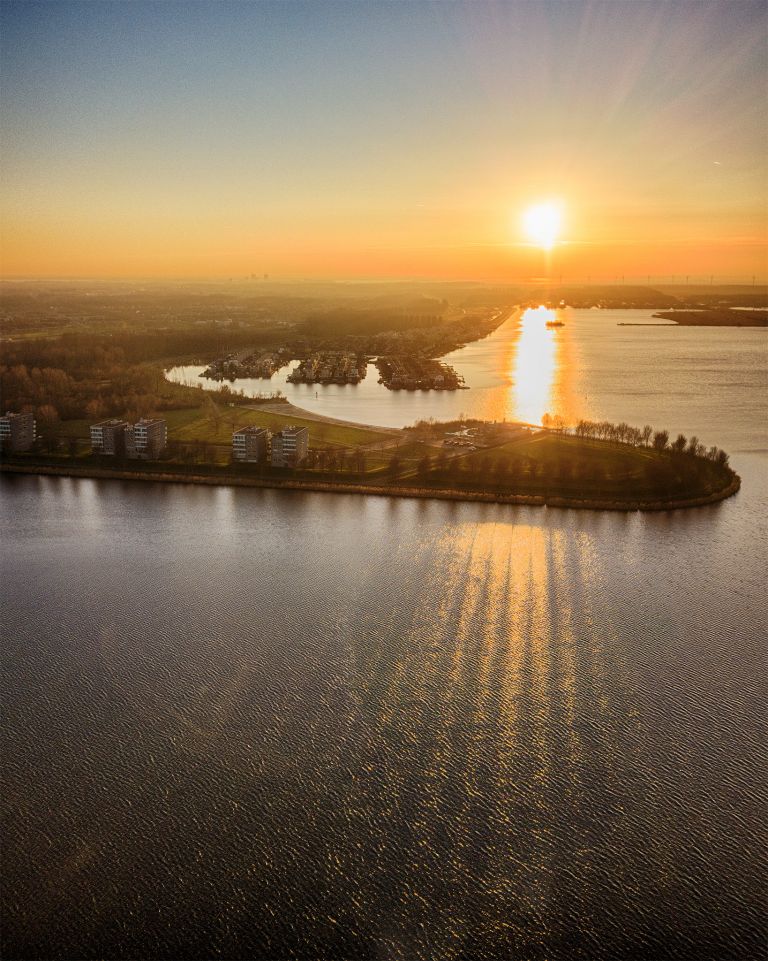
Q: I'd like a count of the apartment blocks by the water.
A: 5